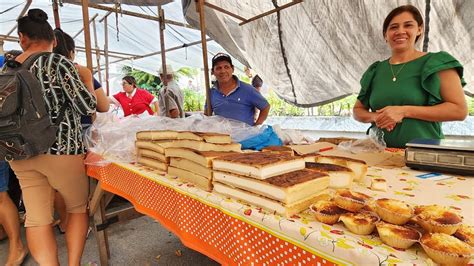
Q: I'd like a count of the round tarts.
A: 8